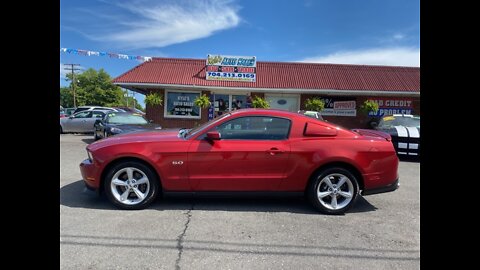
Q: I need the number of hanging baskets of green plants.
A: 5